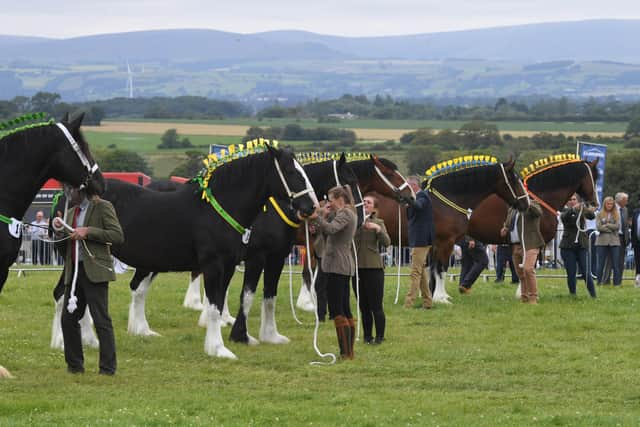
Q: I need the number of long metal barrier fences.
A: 1